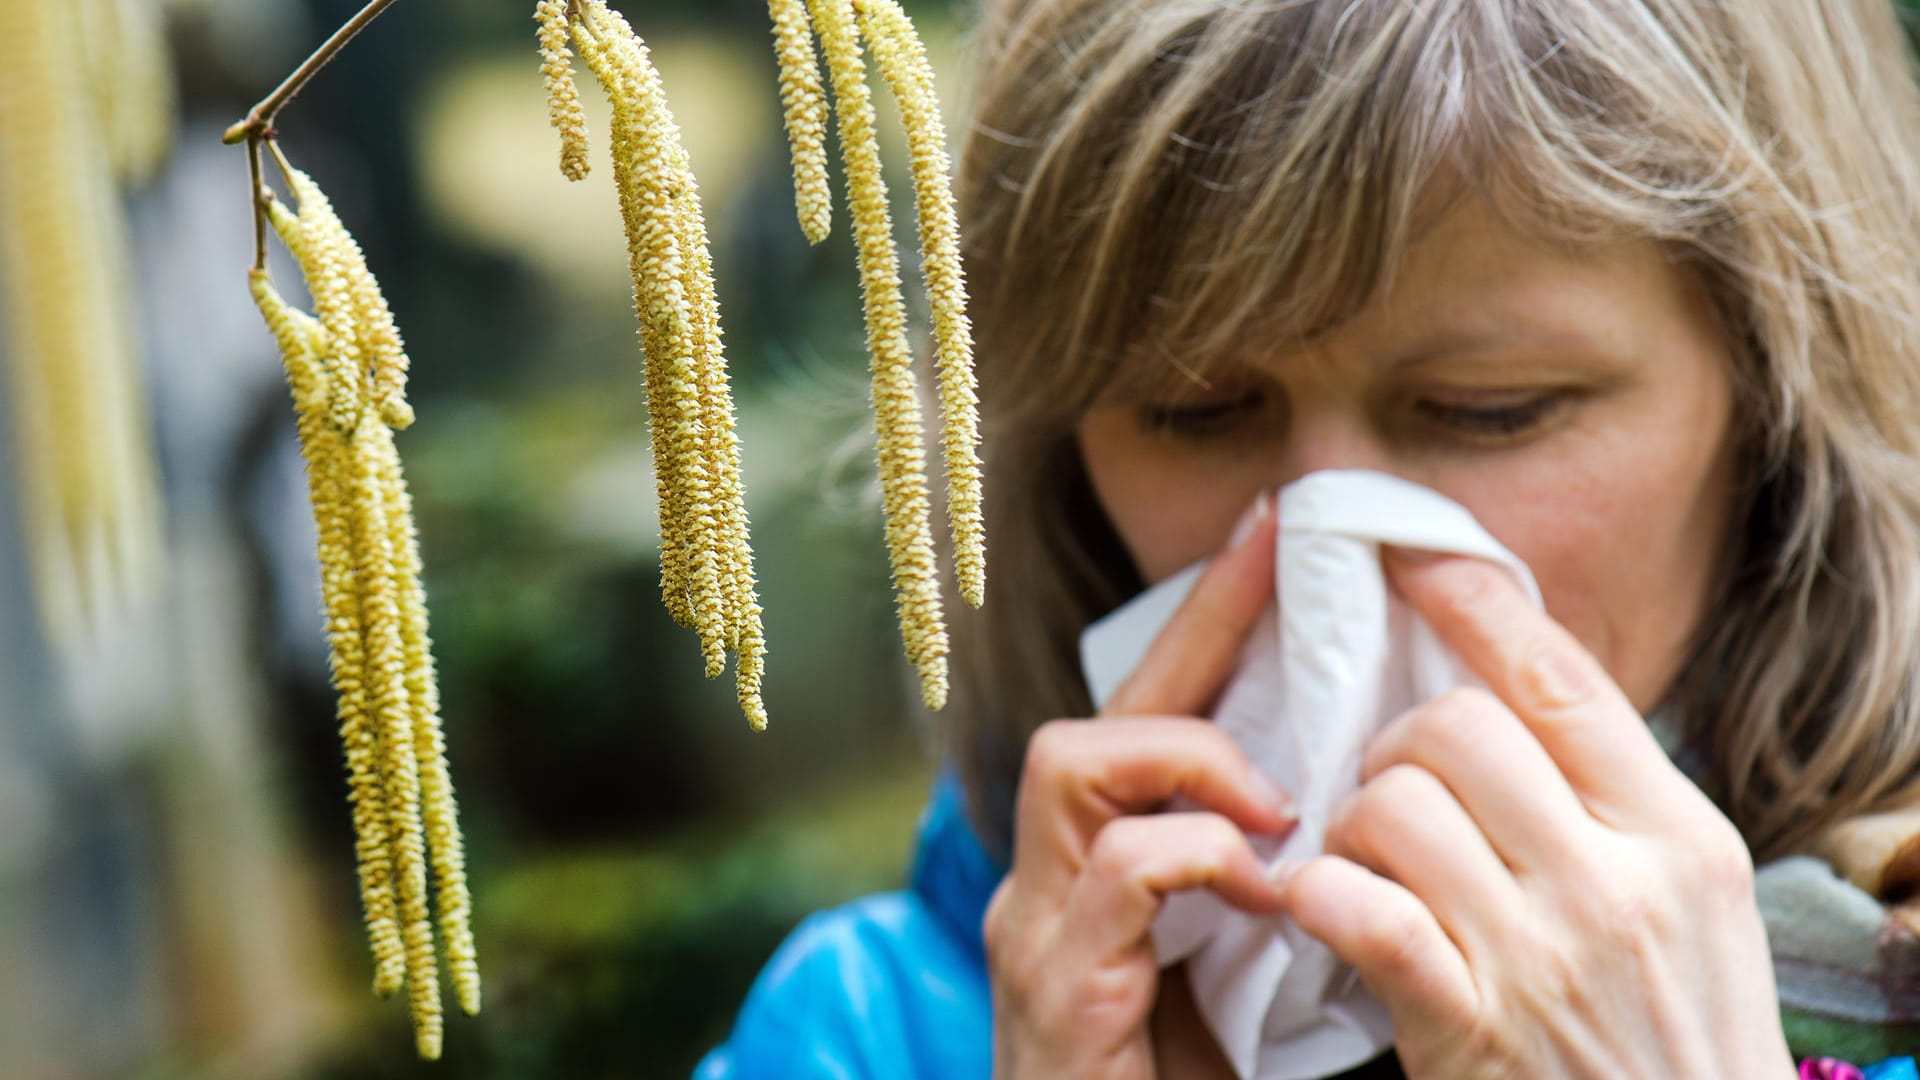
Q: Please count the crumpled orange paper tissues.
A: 0